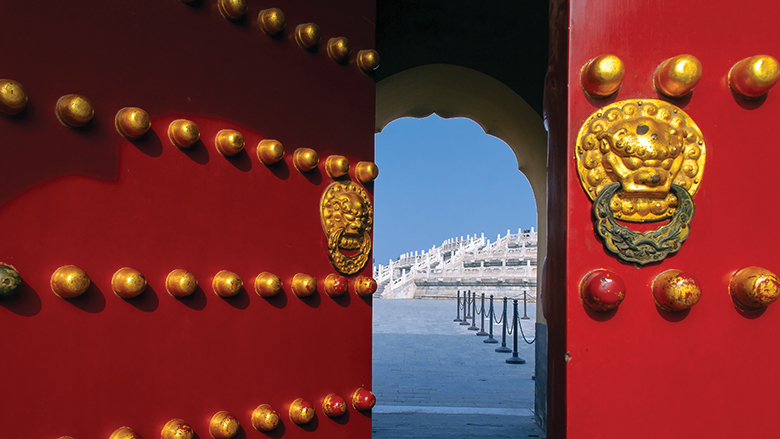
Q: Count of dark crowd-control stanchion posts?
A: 9